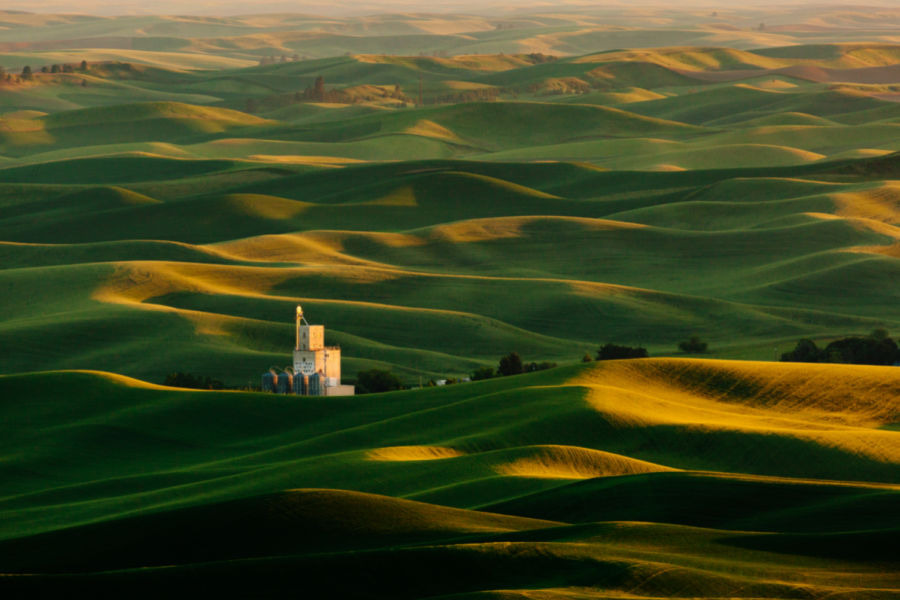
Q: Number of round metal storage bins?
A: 4